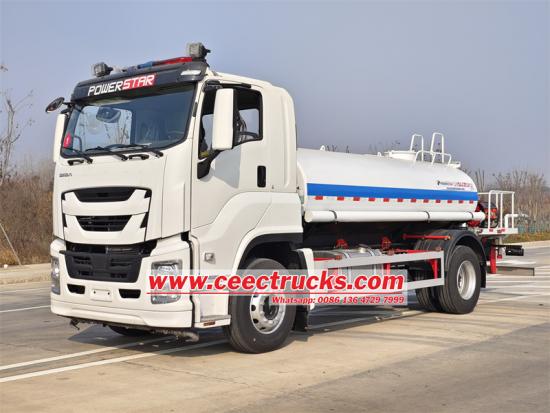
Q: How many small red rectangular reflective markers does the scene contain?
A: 12